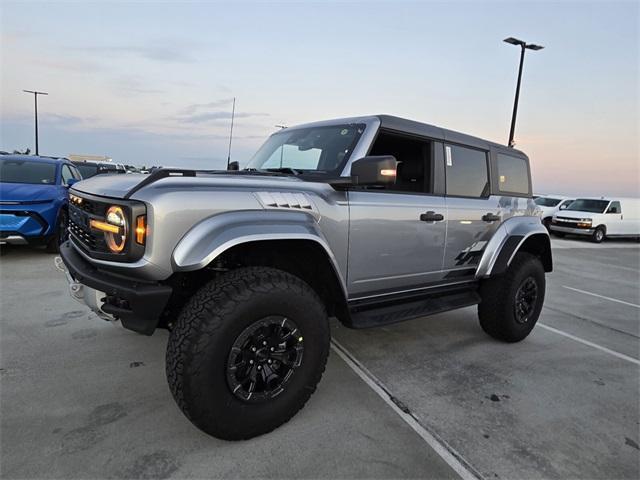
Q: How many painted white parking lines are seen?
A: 3